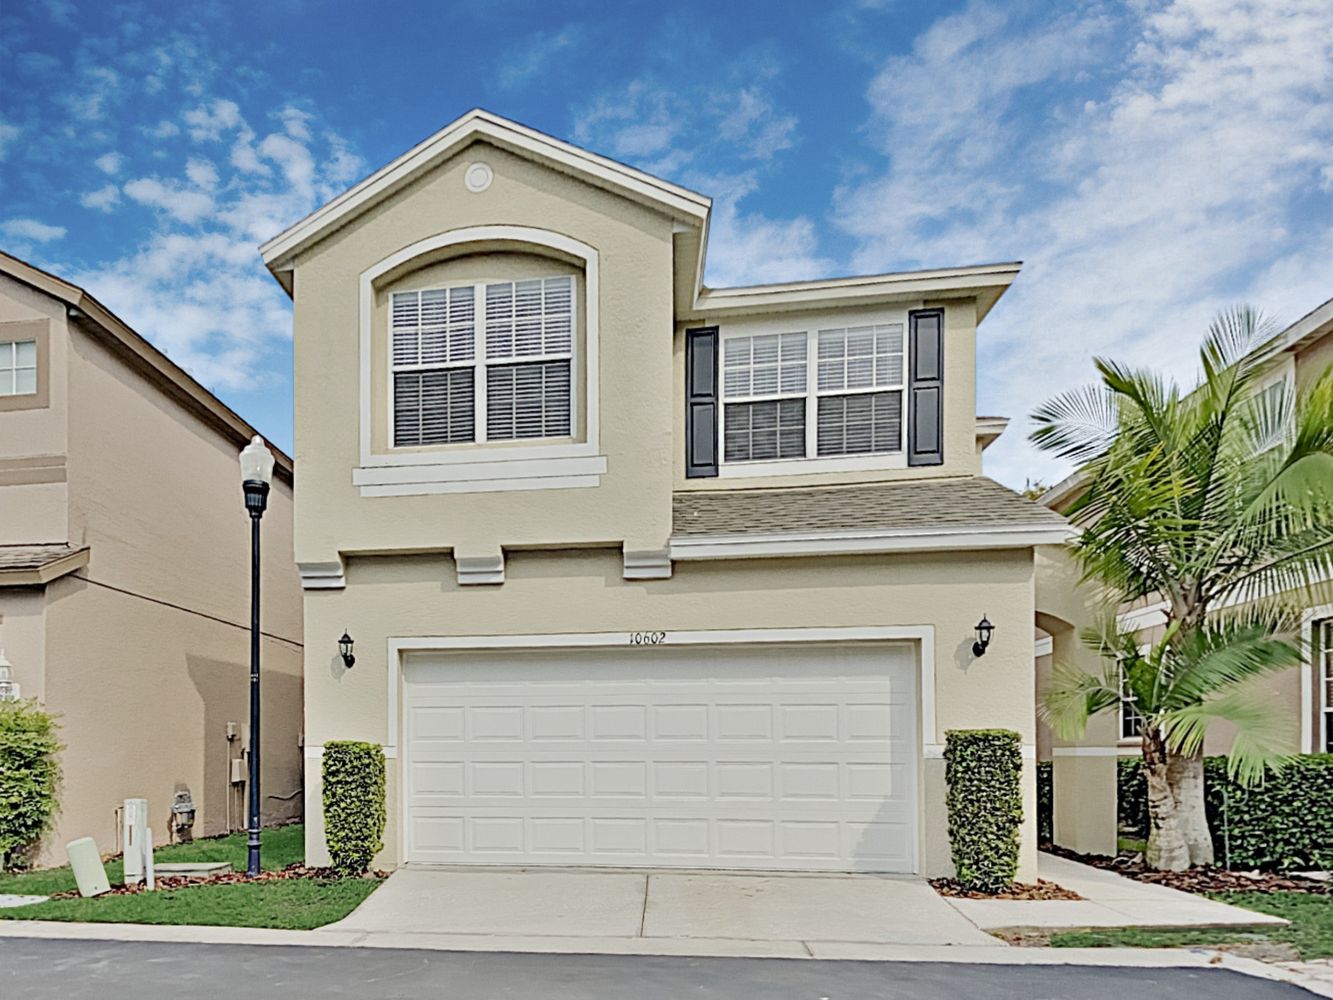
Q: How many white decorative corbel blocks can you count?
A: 3